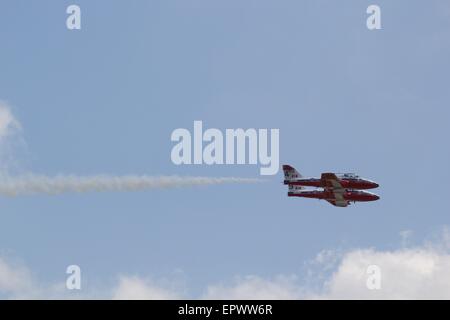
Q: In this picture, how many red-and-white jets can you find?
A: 2